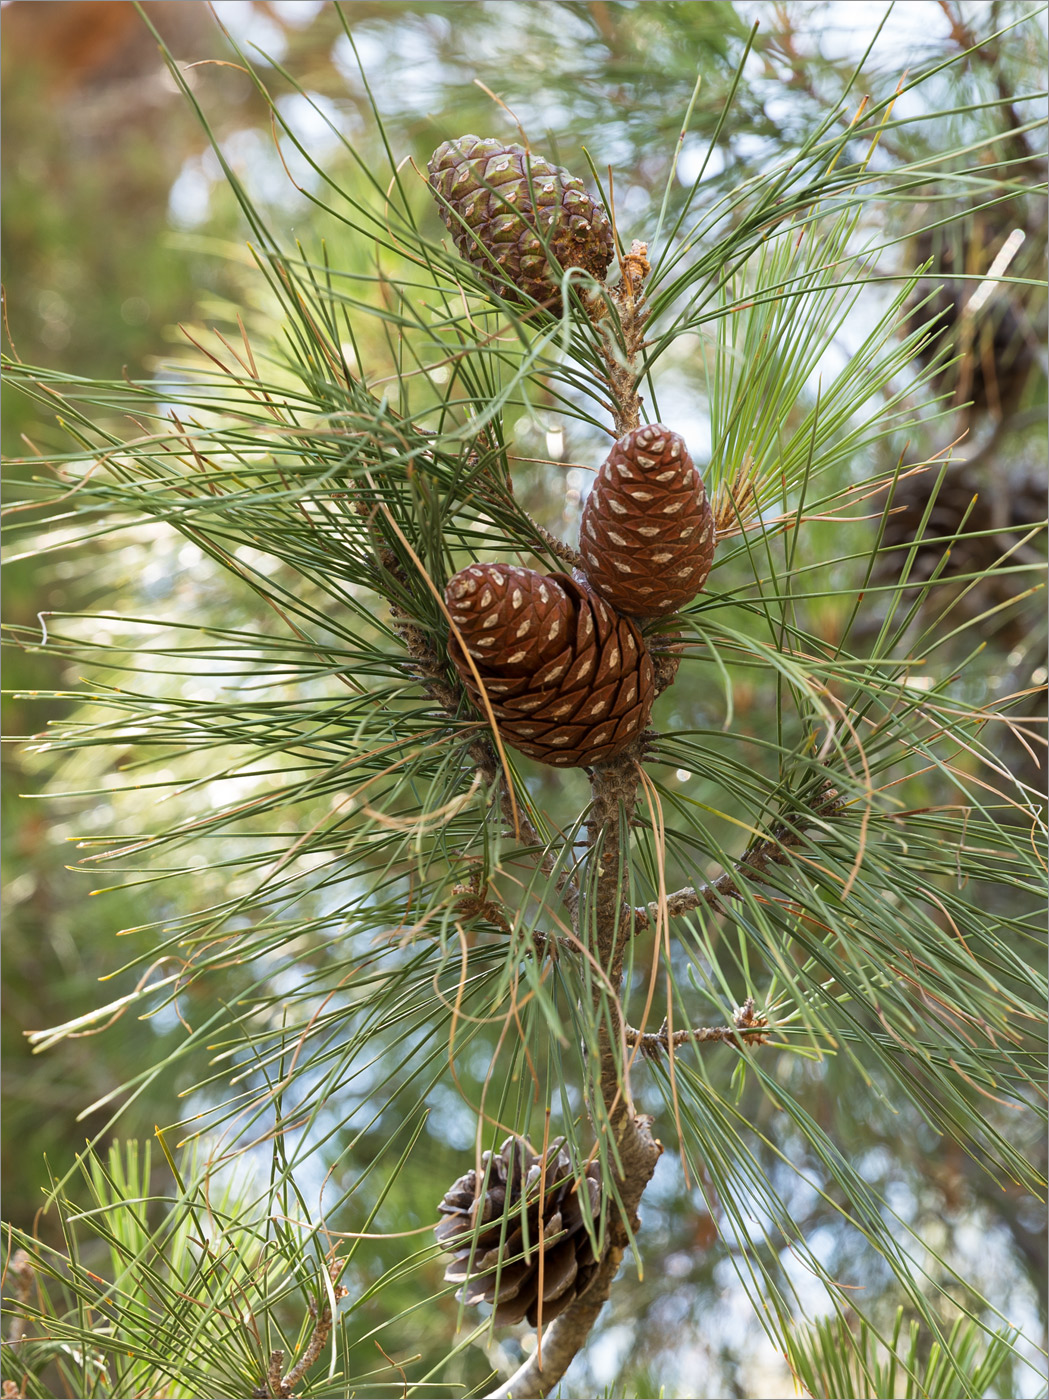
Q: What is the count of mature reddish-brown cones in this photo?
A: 2